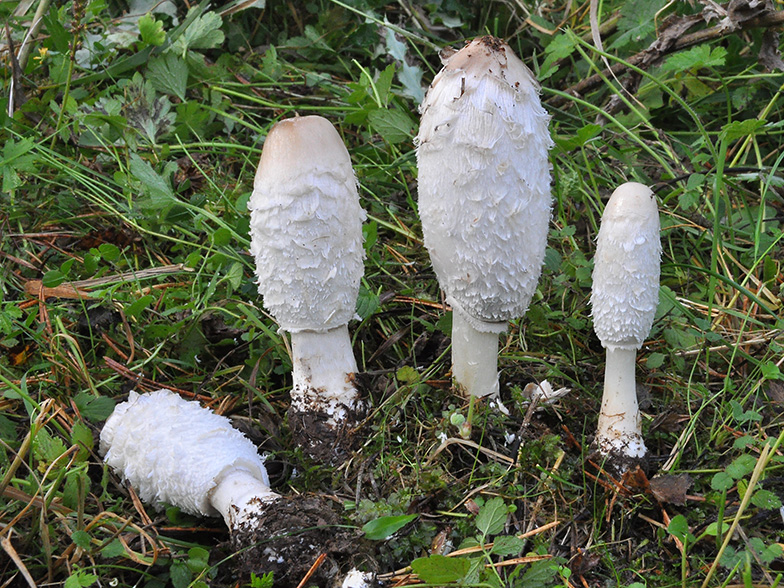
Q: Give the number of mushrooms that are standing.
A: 3